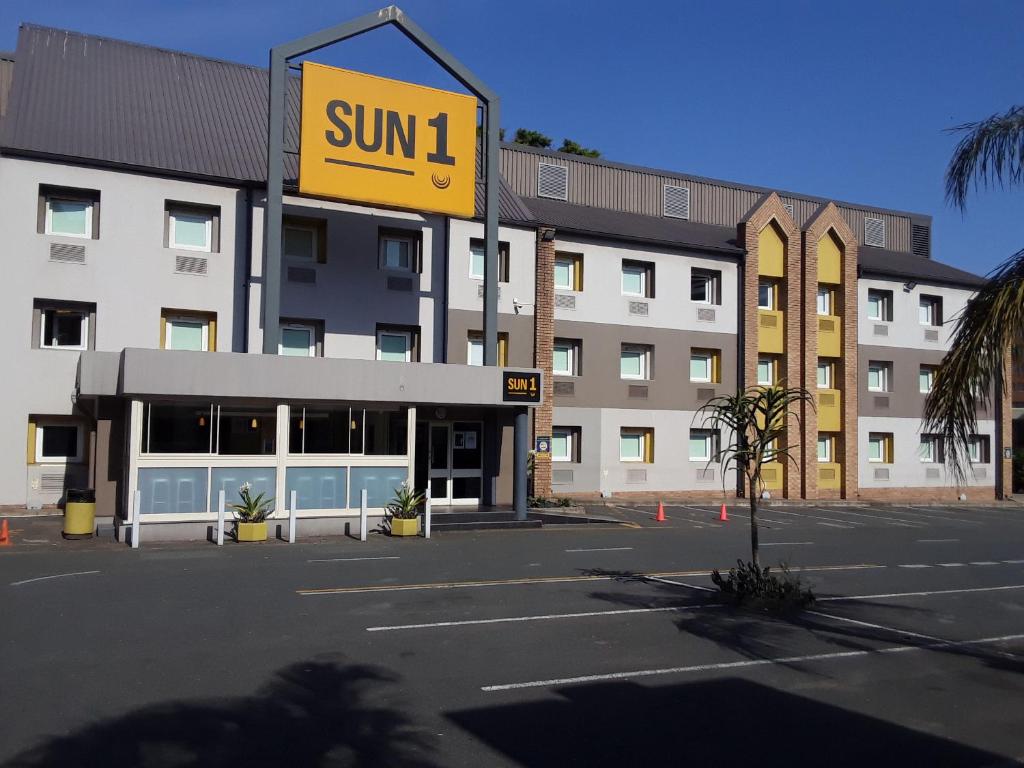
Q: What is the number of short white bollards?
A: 5